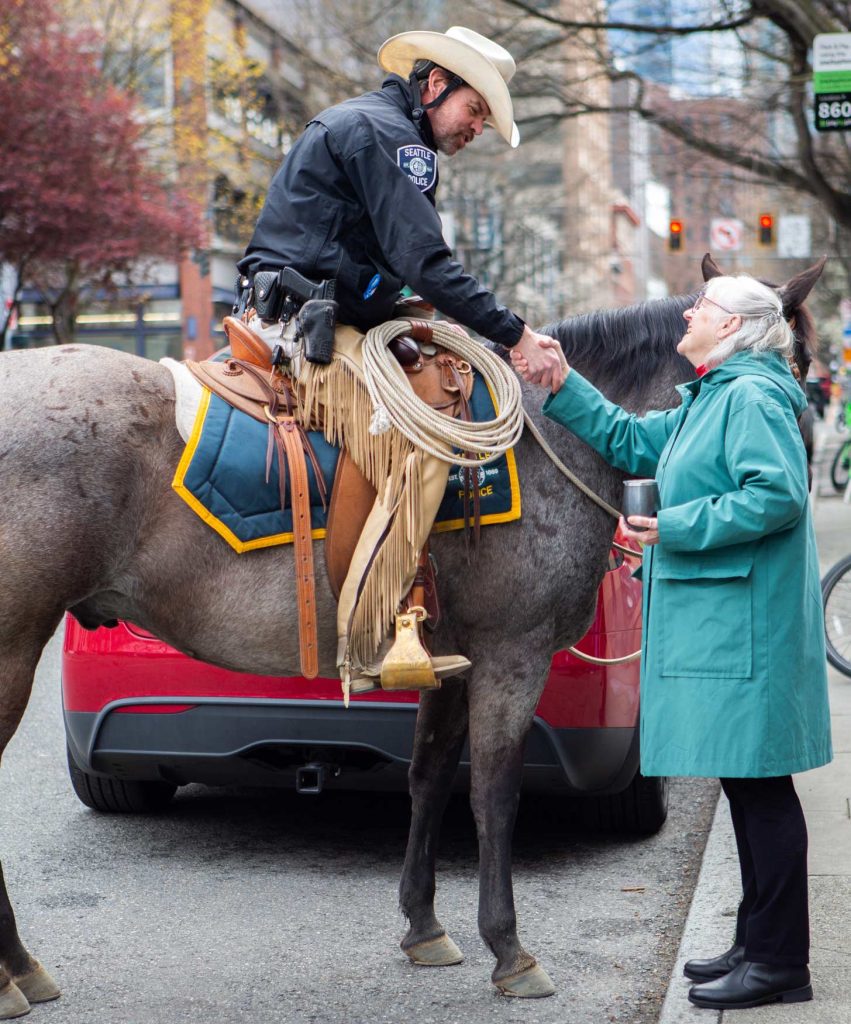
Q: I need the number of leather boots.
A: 3